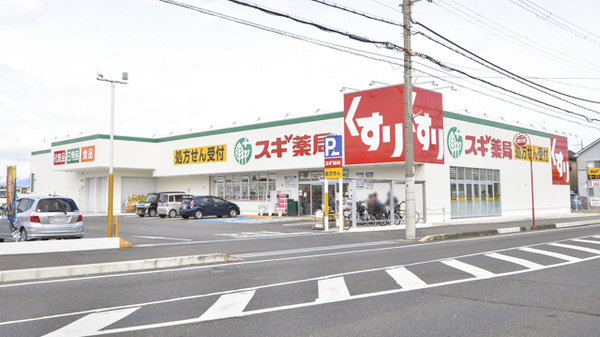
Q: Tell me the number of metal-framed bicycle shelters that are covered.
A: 1